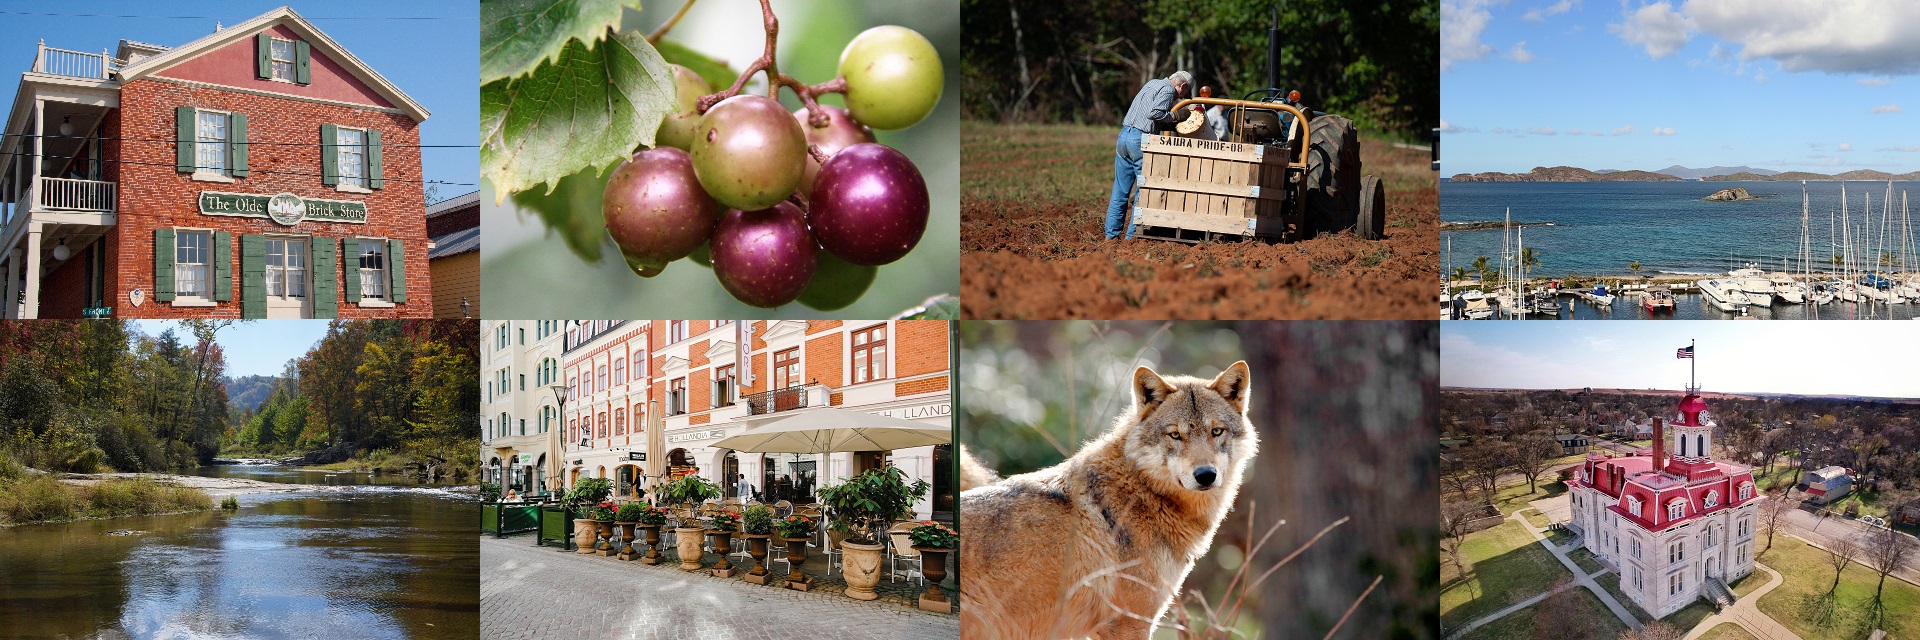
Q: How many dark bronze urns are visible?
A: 7